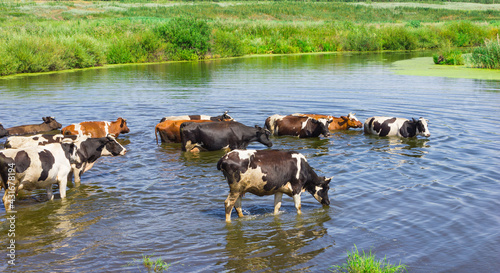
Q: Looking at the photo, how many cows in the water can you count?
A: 12